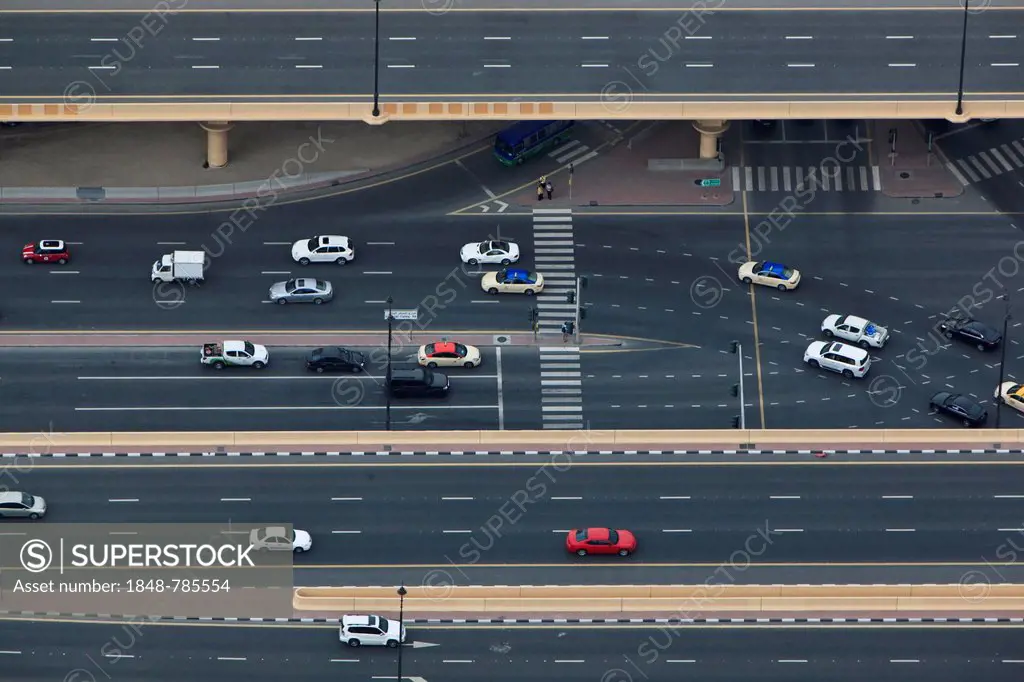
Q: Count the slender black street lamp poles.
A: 5